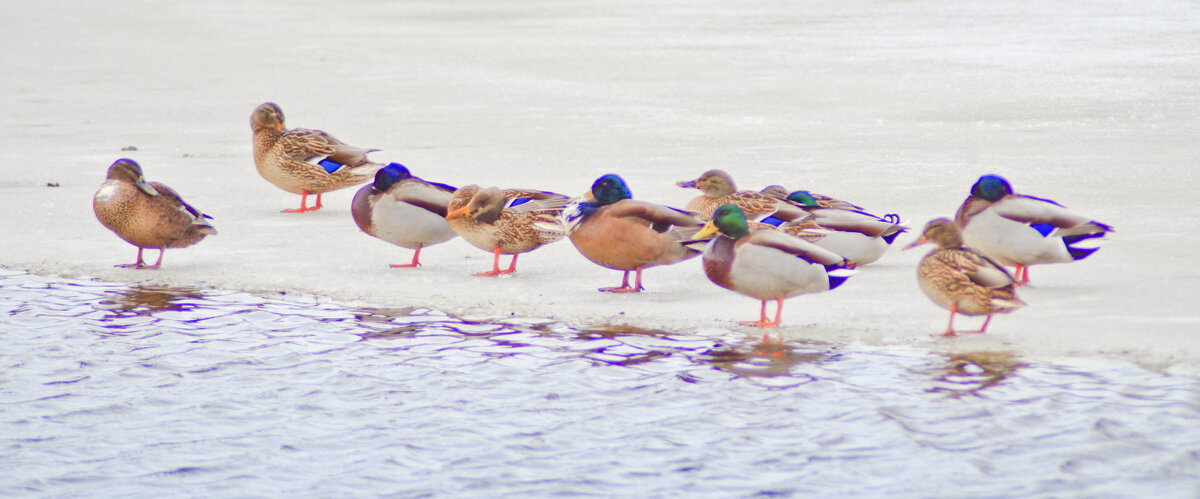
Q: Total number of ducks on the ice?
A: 11